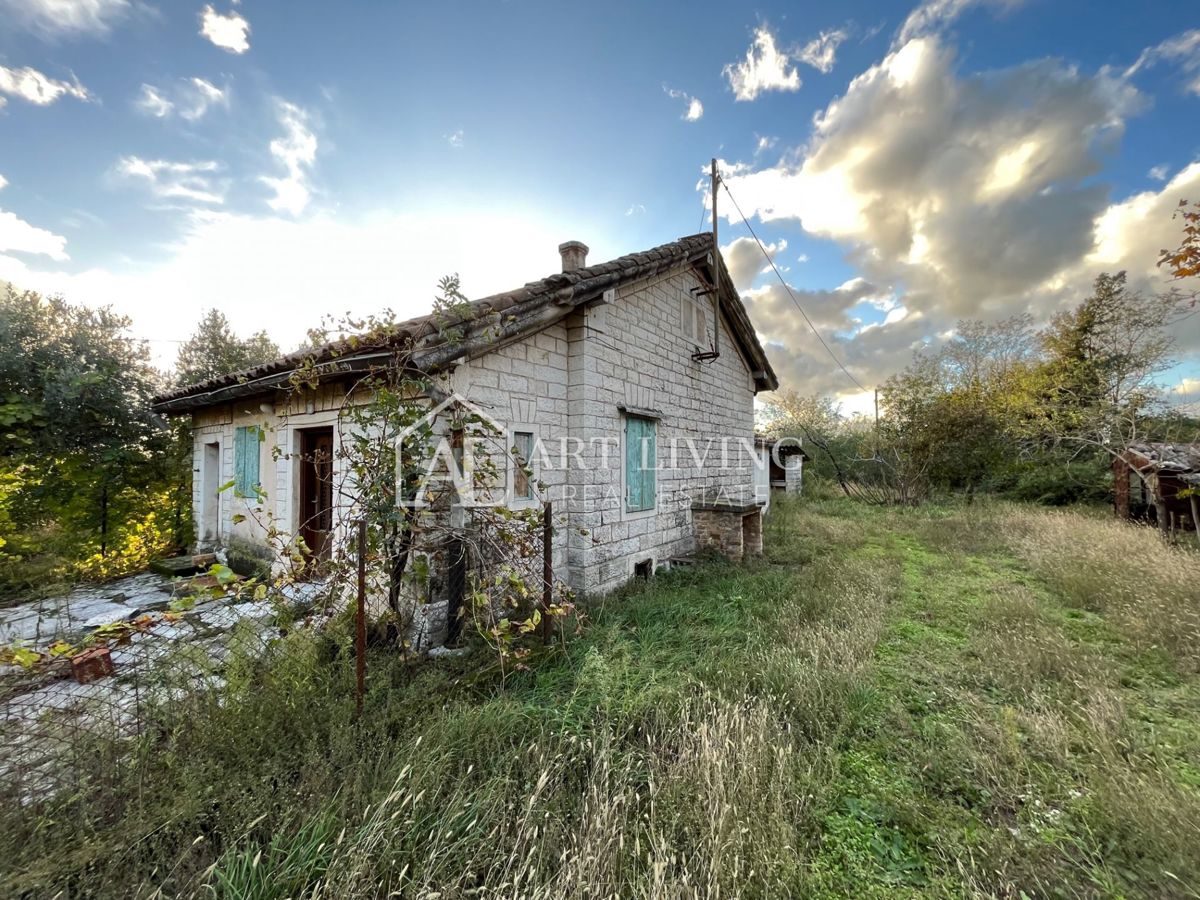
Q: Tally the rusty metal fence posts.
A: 2